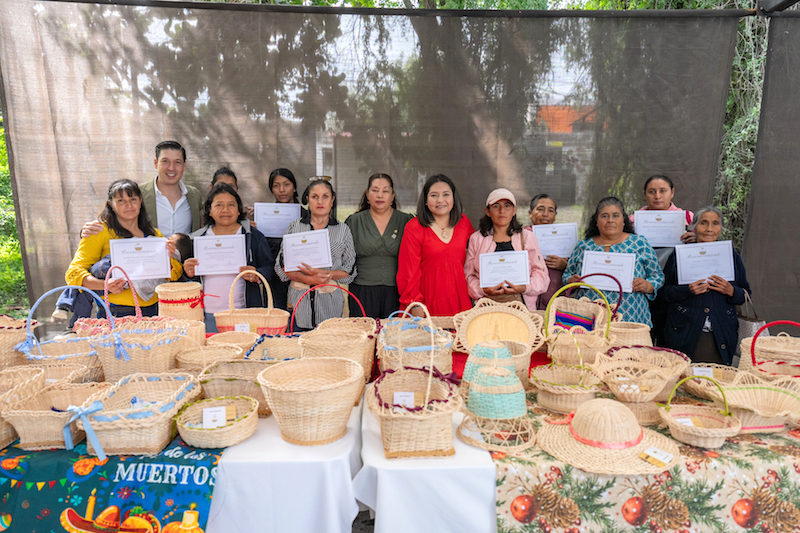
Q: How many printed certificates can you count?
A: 9